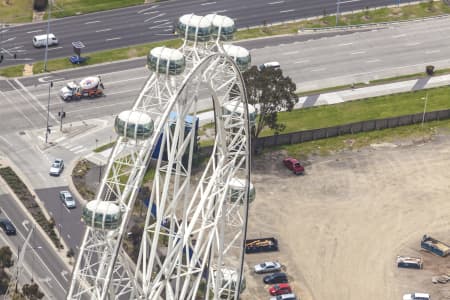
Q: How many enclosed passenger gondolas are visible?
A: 9